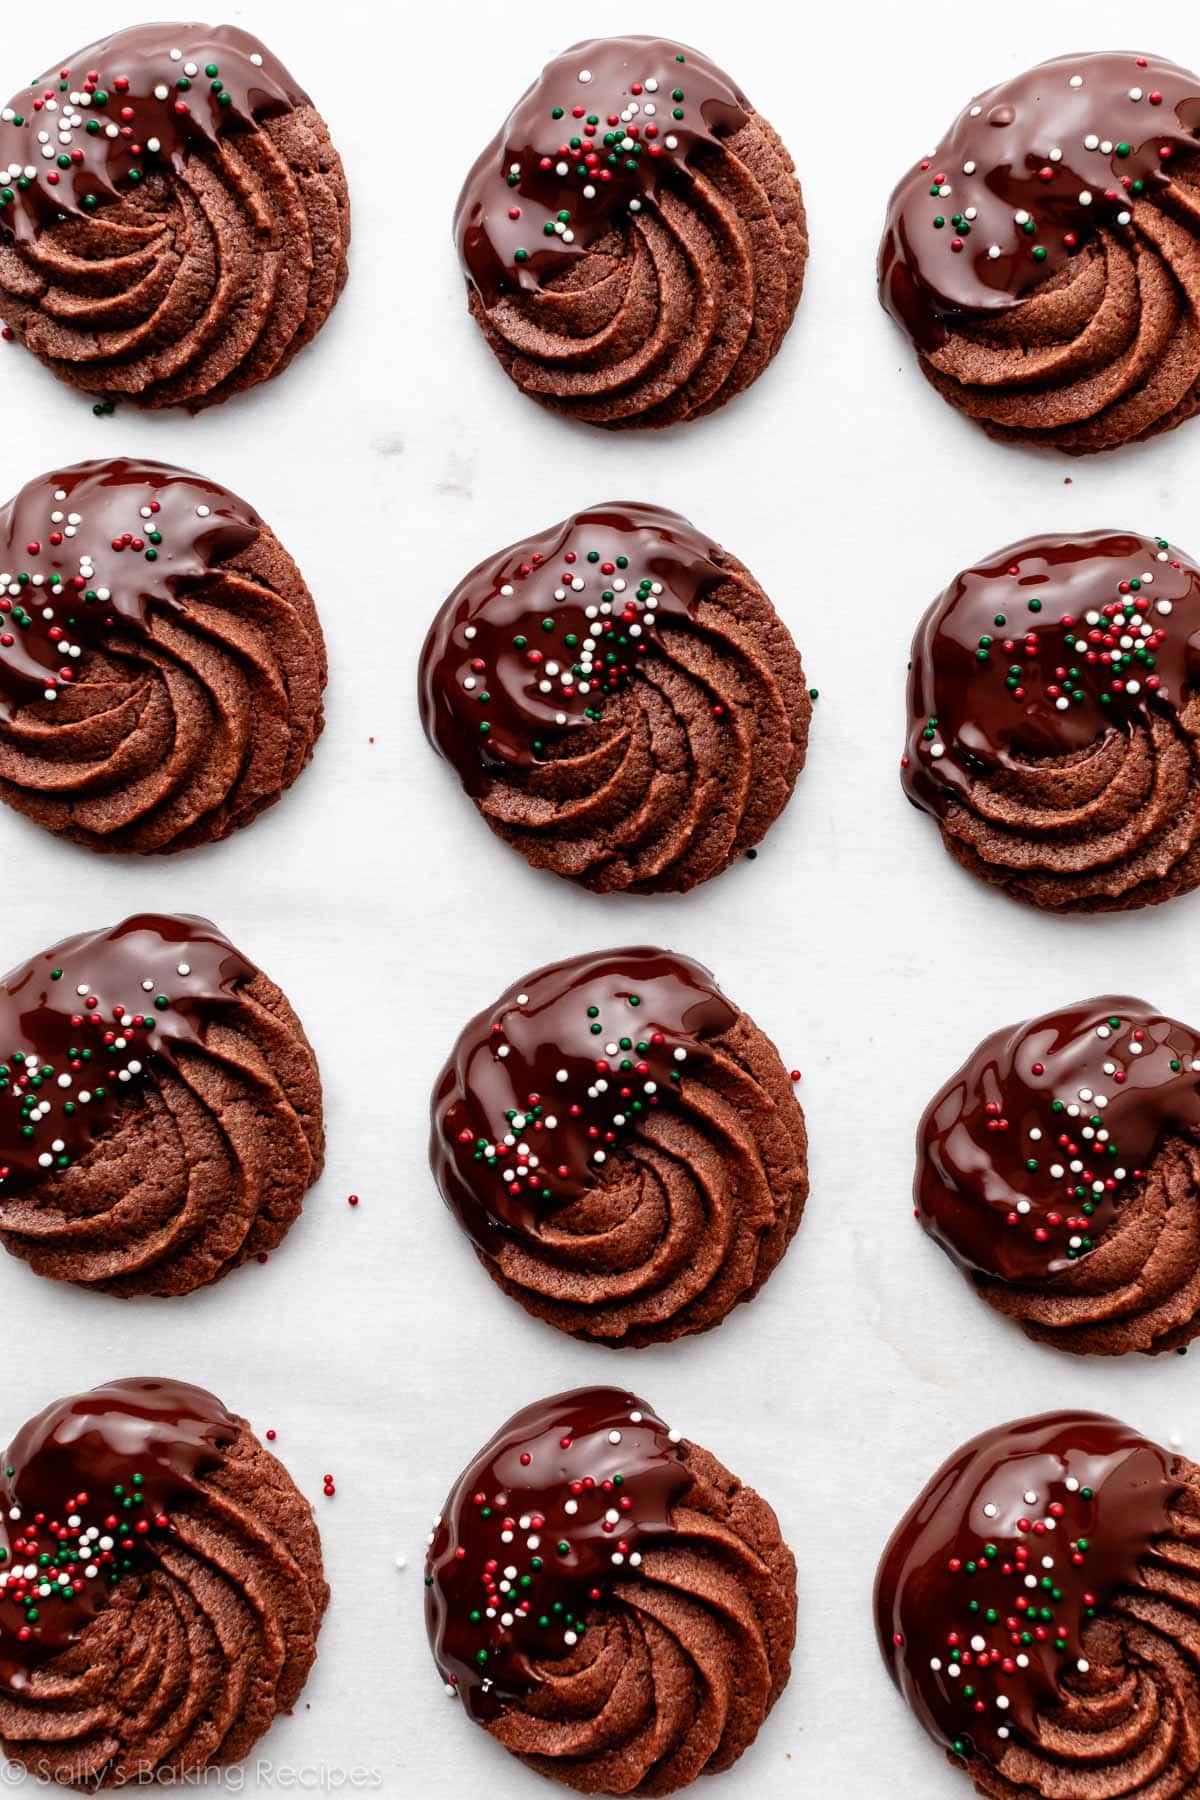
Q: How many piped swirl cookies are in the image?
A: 12